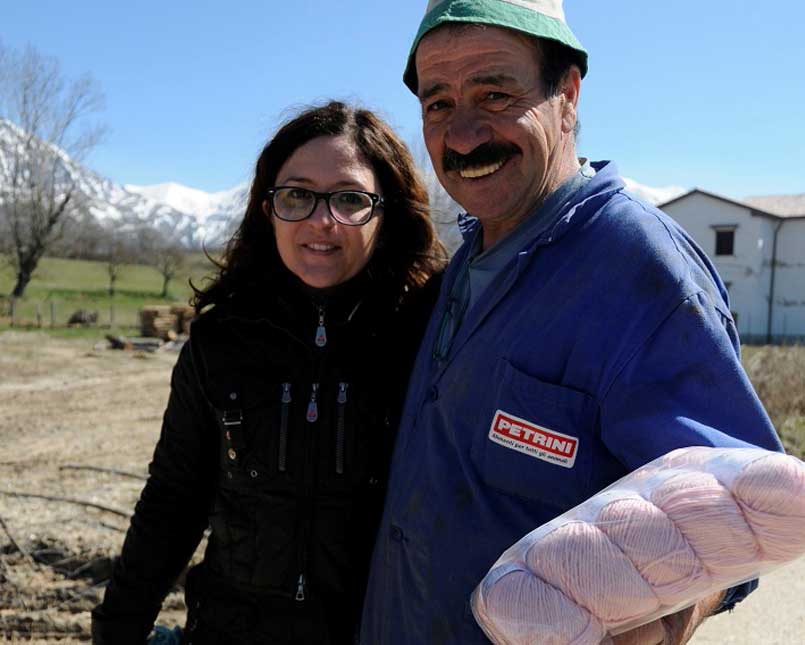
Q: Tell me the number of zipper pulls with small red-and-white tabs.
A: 2